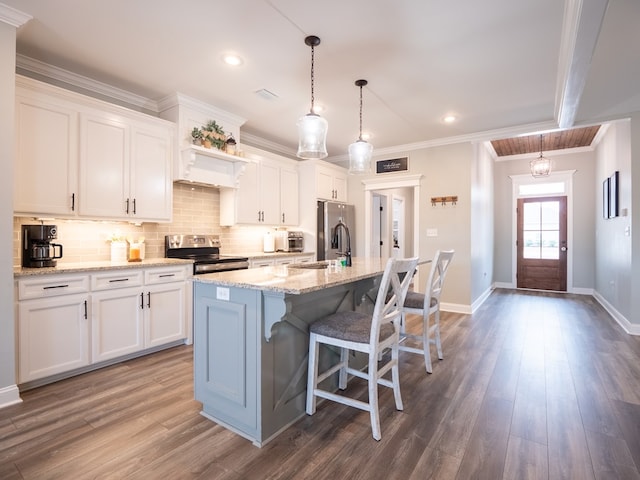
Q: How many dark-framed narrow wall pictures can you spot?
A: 2